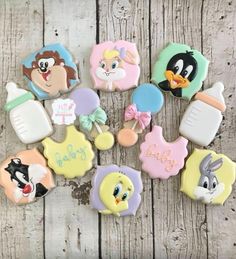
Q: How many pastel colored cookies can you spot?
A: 12